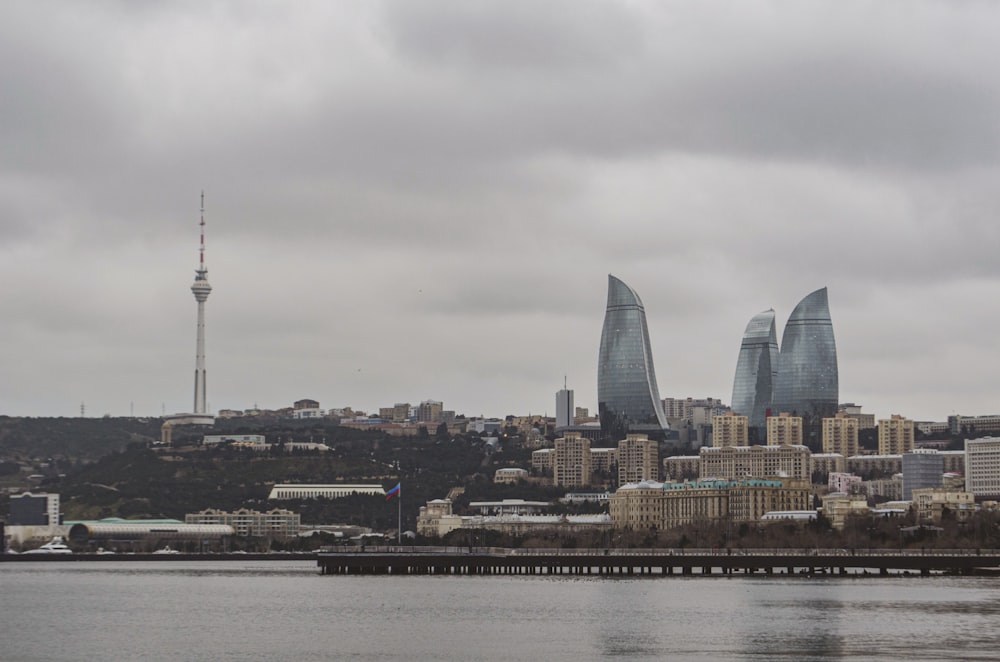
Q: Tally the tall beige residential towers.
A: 6